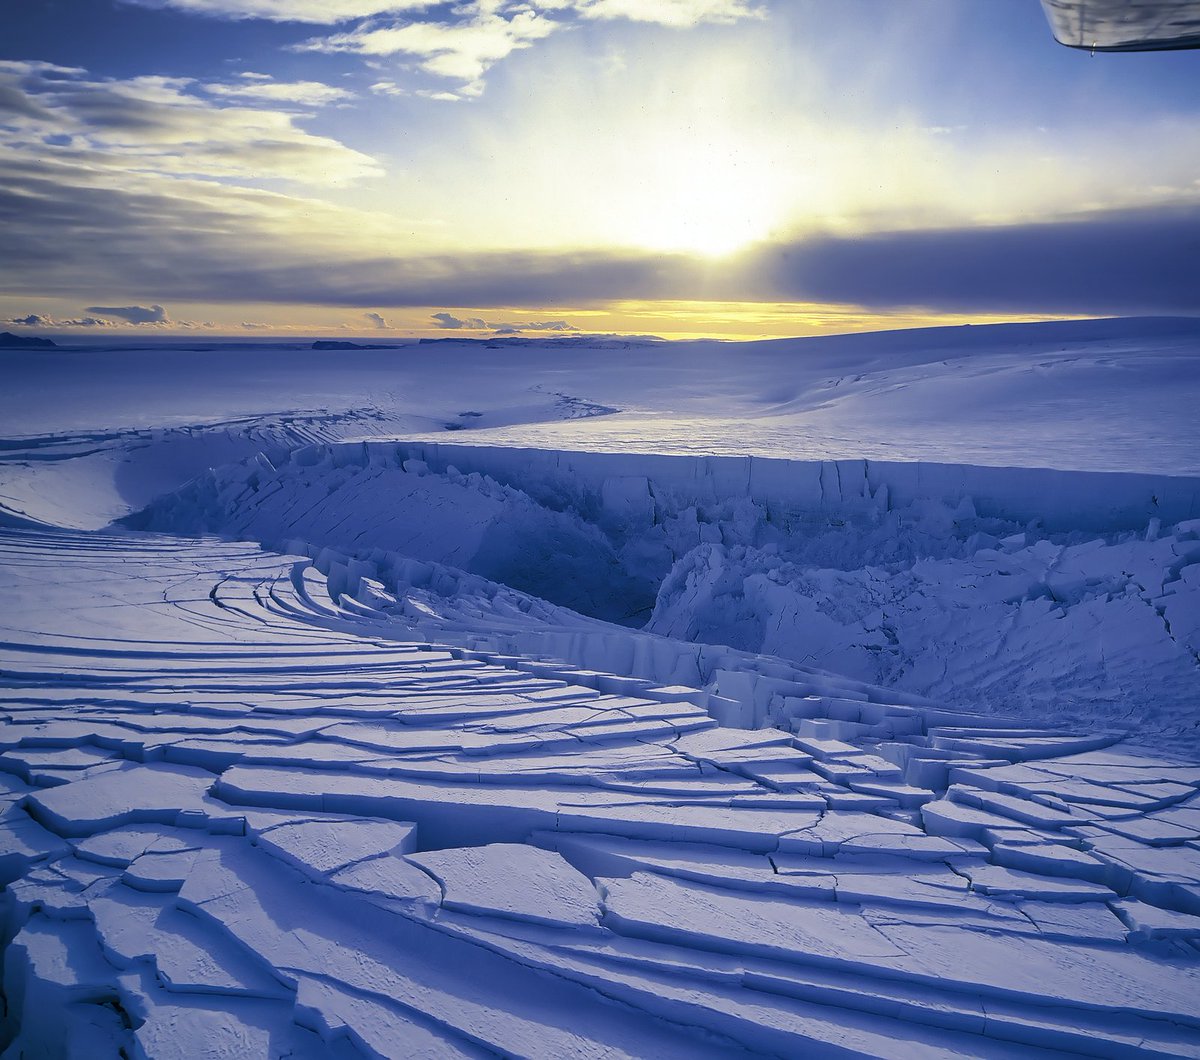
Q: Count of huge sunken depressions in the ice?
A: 1